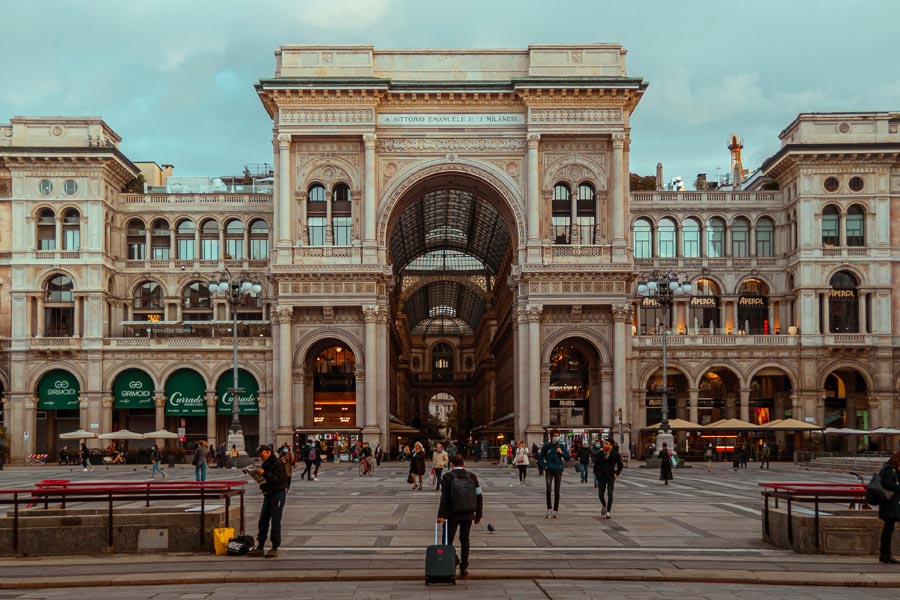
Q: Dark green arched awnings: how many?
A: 4